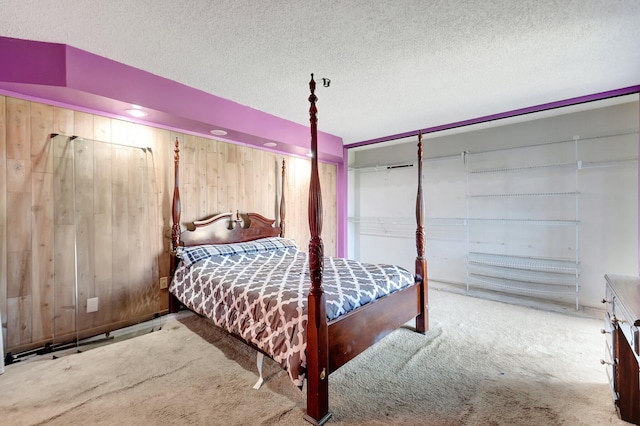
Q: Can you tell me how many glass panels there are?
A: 2